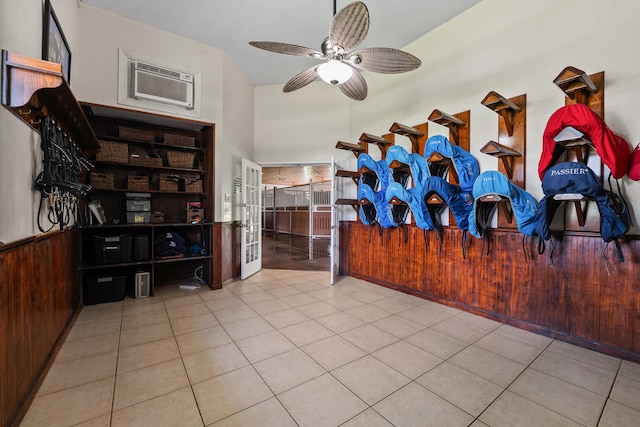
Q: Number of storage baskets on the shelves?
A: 11